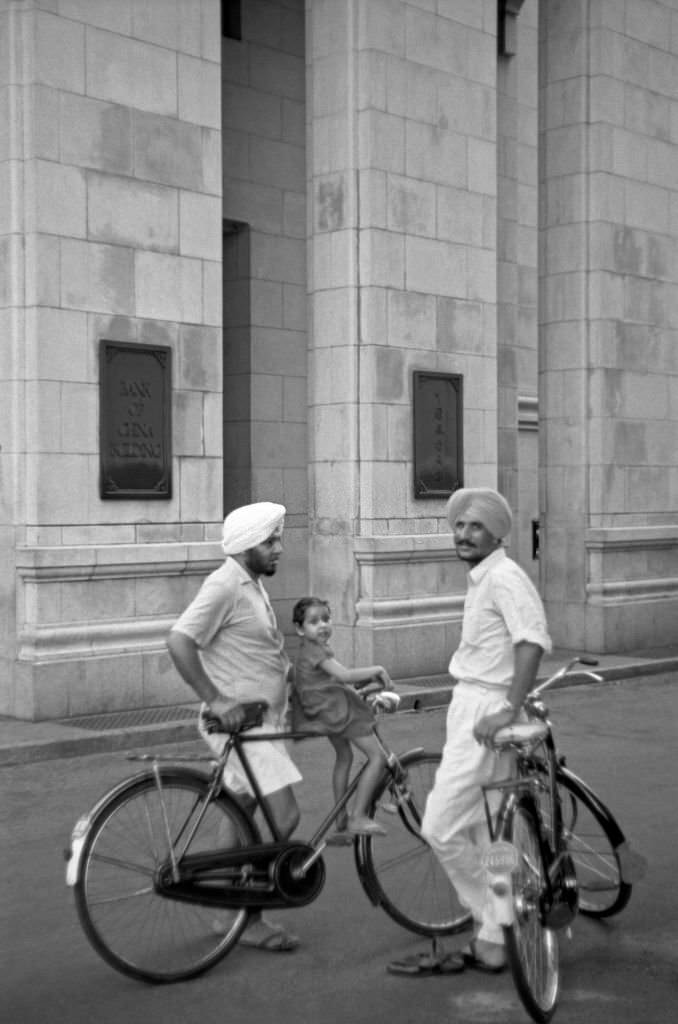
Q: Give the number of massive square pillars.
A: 3